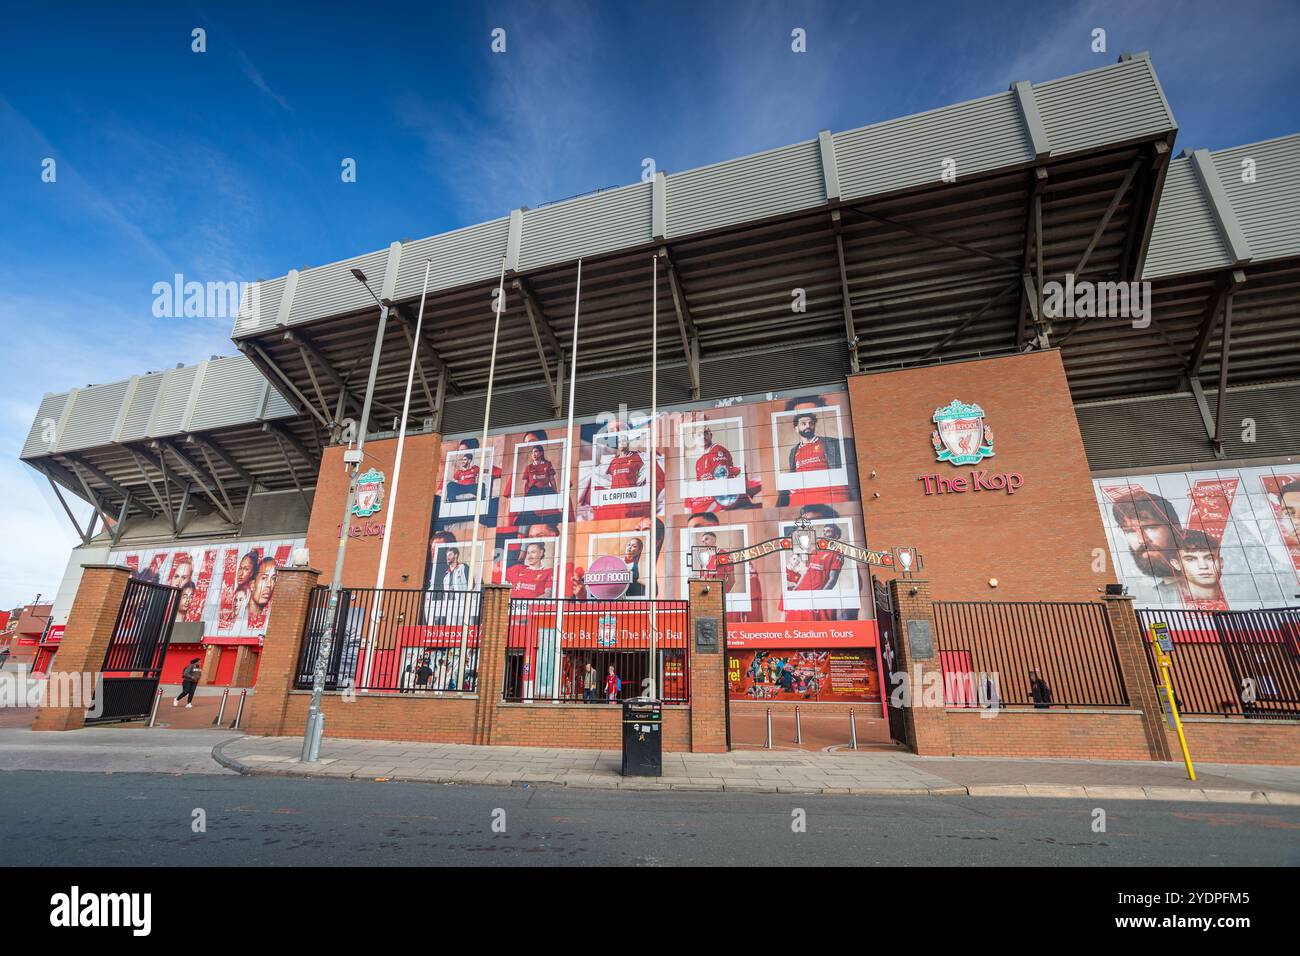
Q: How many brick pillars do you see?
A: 6